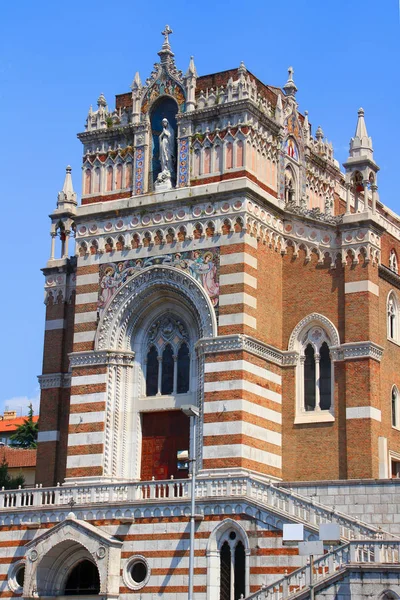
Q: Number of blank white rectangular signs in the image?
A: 3